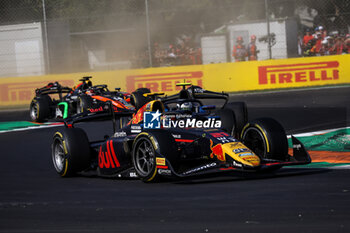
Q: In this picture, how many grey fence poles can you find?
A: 3